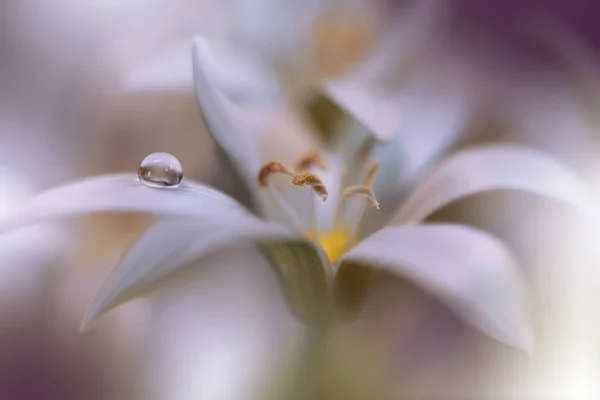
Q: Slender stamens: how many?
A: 5